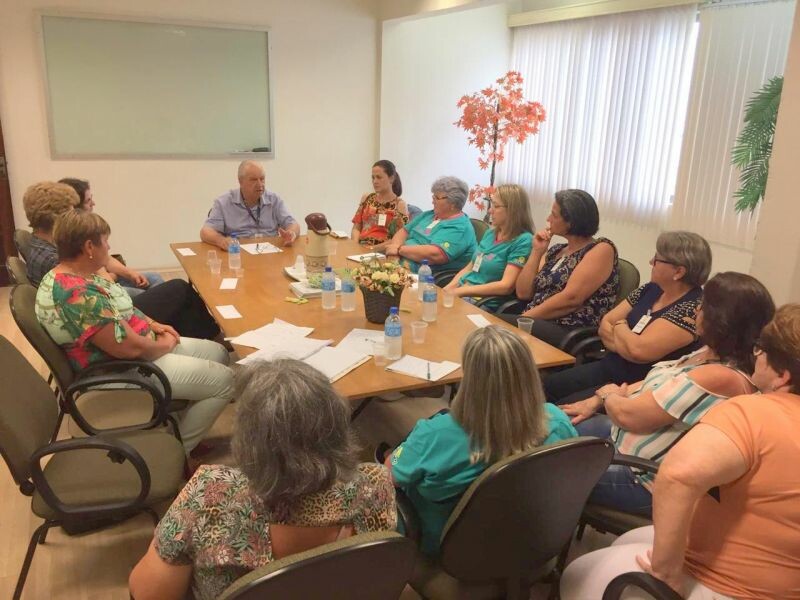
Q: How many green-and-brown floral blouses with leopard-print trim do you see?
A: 1